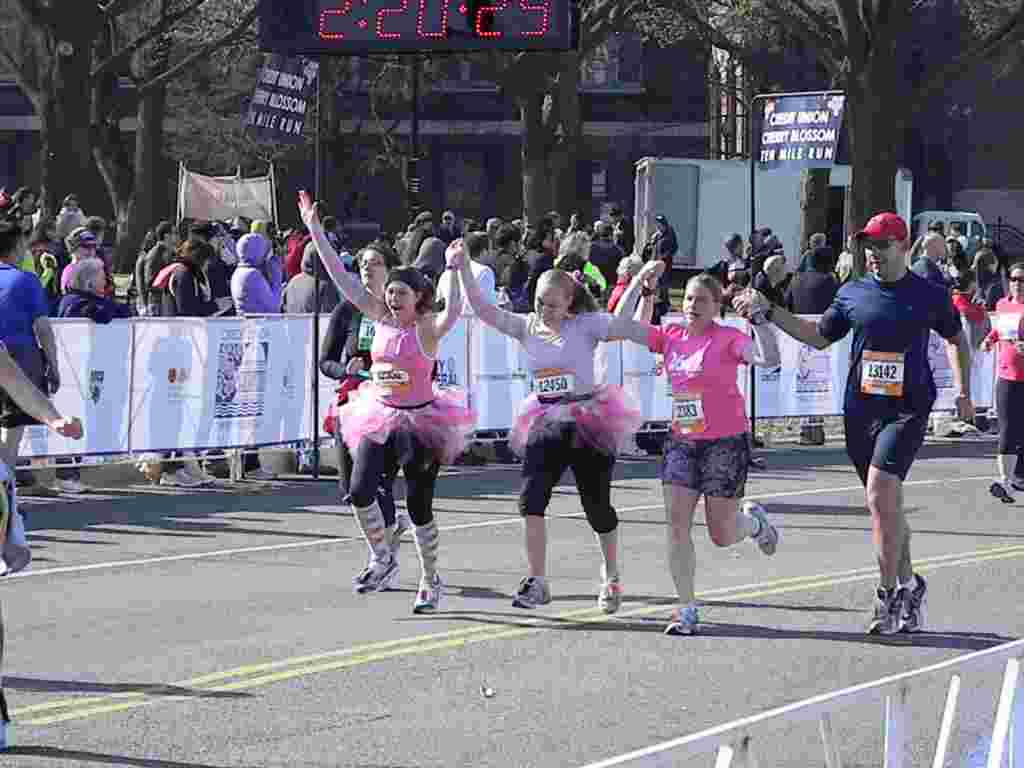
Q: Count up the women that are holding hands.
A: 3